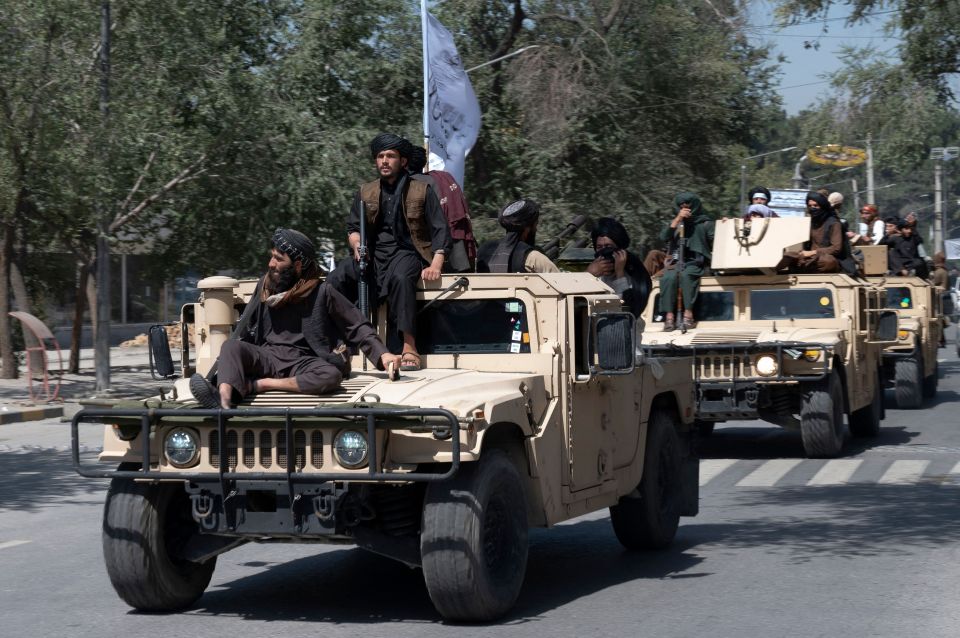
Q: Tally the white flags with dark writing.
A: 1